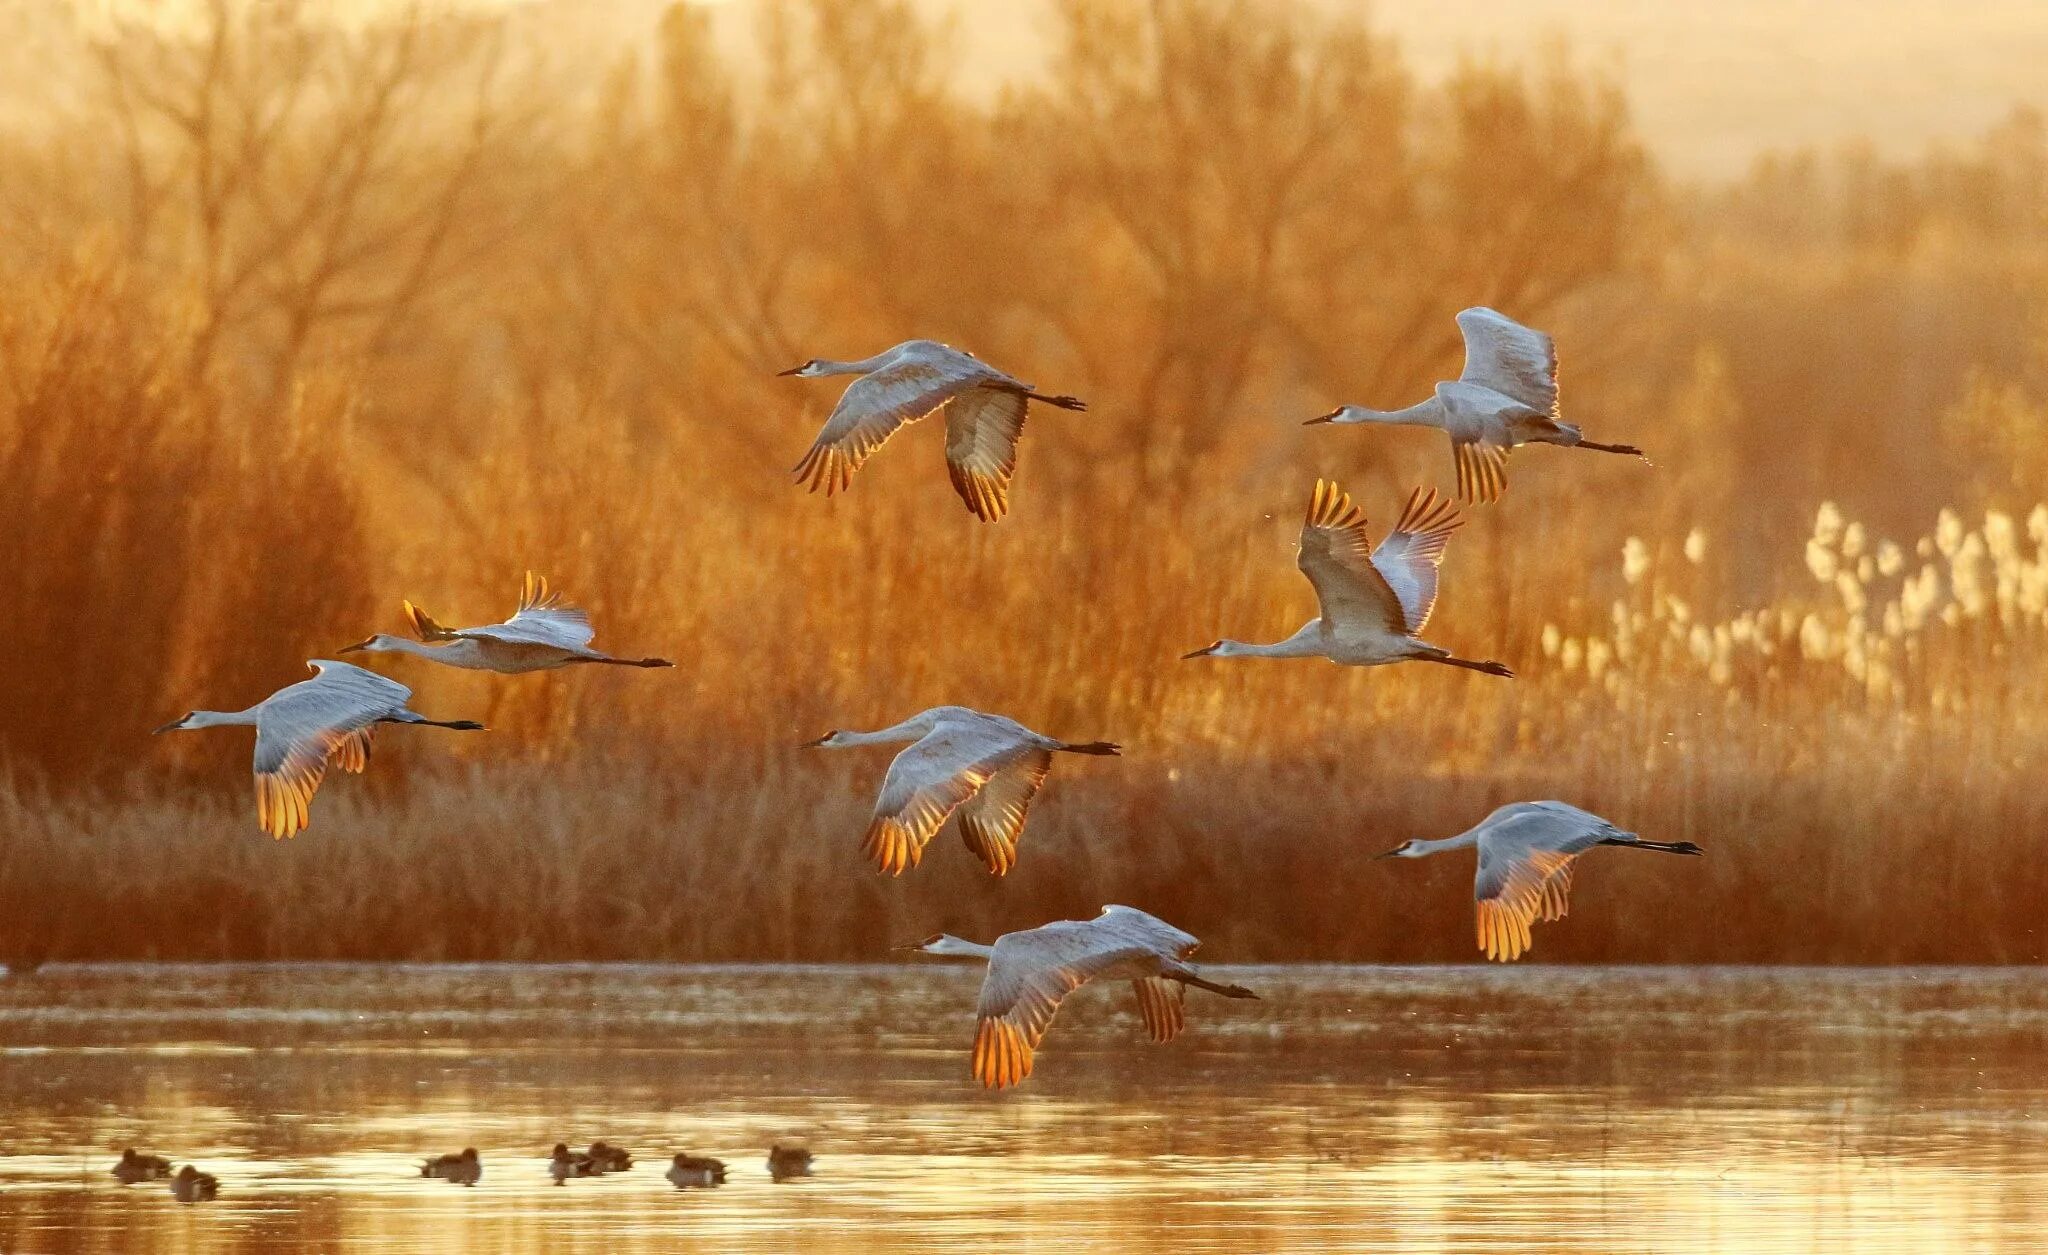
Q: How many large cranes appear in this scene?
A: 8